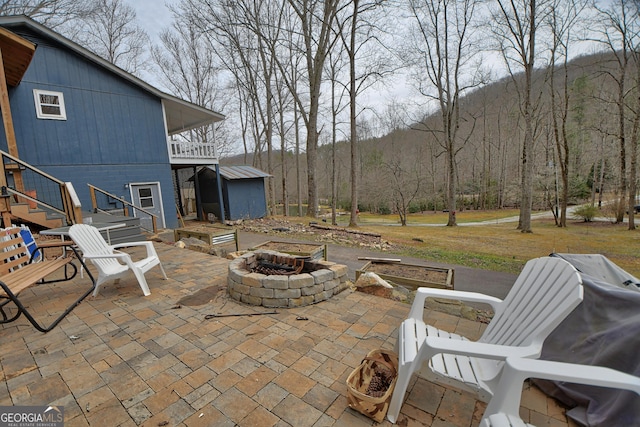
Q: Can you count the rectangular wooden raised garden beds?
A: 3